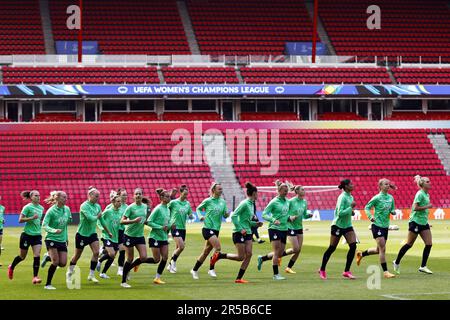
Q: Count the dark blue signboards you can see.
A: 2